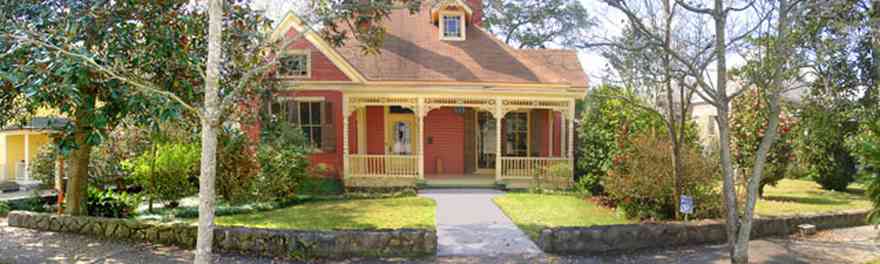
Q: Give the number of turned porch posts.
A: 4